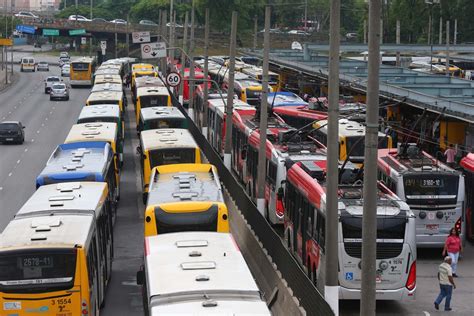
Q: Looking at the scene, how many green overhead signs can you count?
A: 2